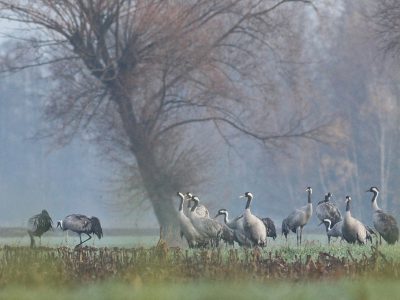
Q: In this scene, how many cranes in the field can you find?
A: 12